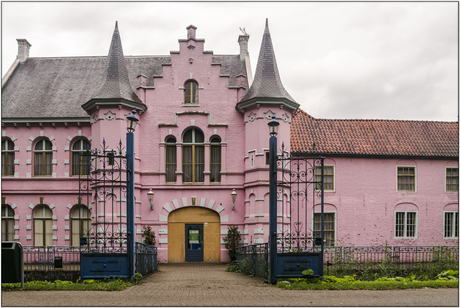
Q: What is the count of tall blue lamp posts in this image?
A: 2